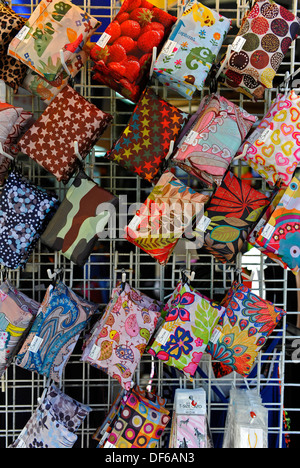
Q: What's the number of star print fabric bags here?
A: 2